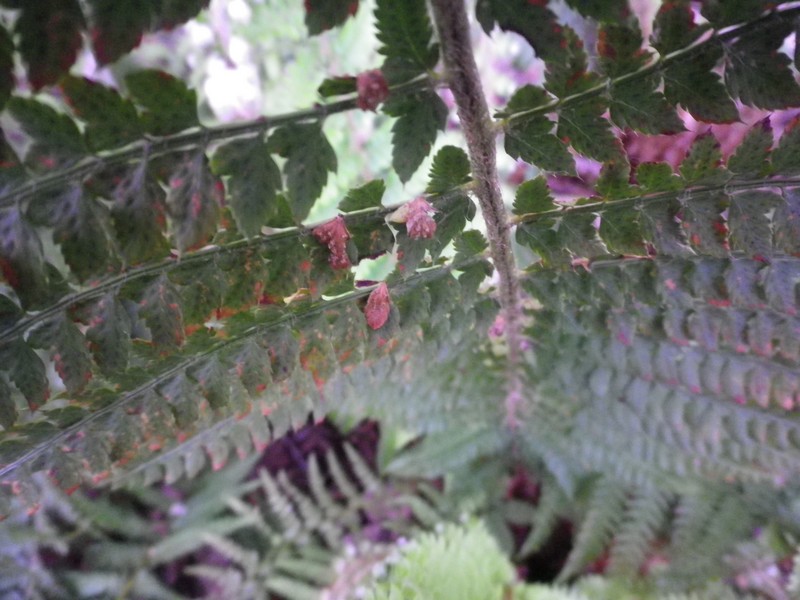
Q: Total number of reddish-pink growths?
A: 4